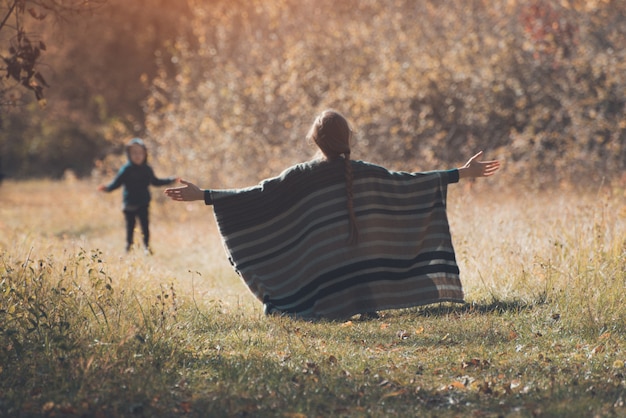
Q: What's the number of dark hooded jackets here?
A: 1